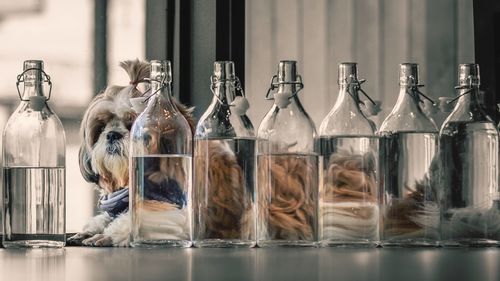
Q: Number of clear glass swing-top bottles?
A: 7